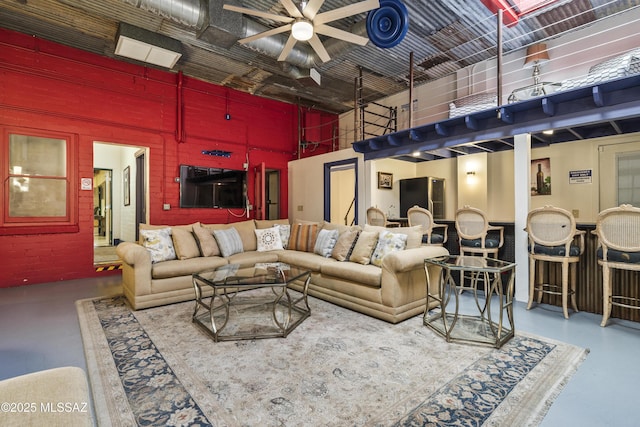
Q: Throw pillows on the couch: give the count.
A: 11